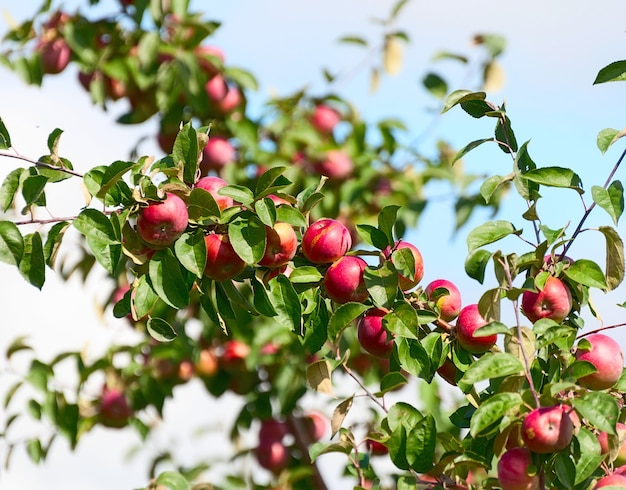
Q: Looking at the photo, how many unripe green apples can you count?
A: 0